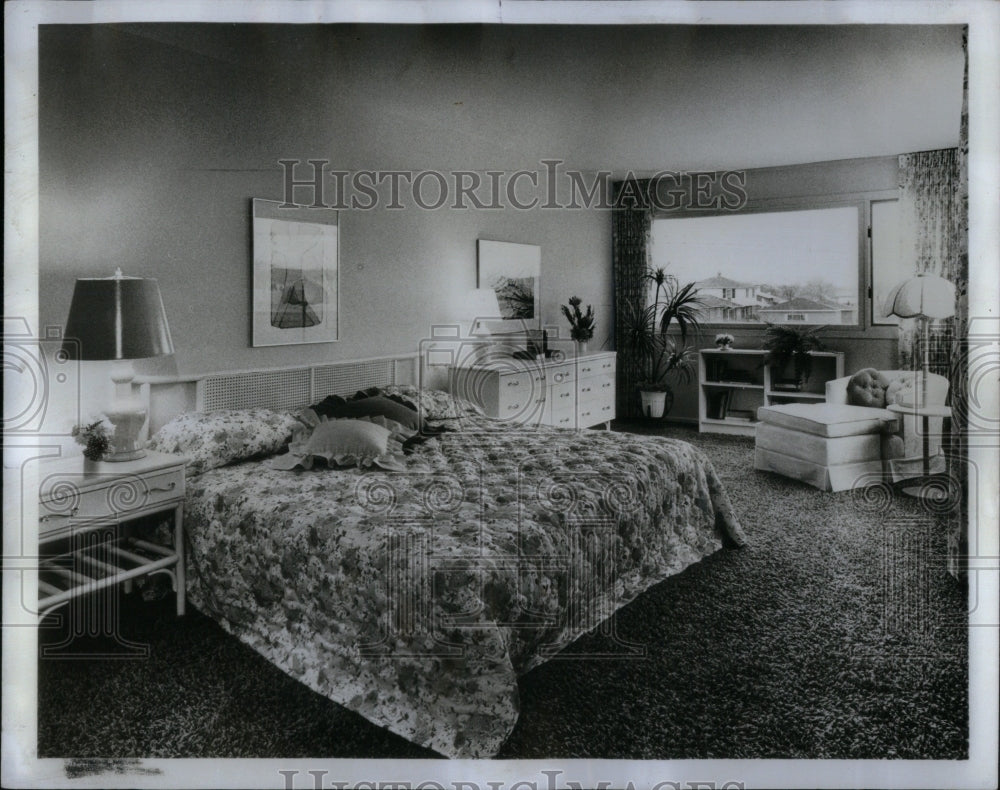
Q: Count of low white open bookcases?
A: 1